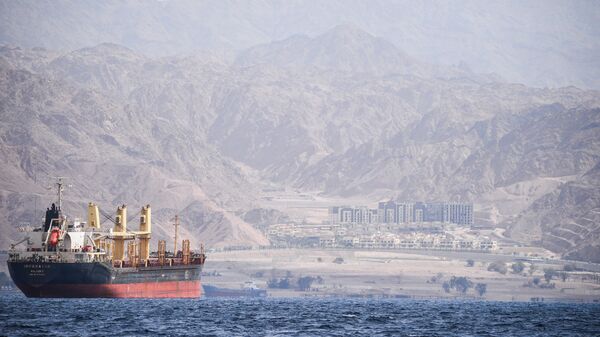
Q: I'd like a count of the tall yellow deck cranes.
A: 3